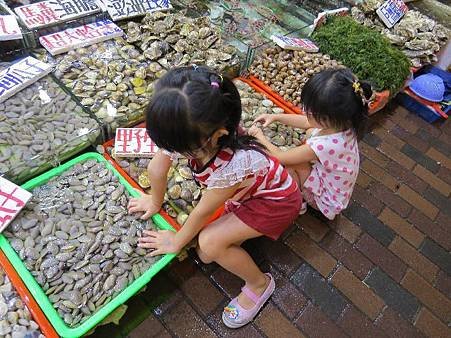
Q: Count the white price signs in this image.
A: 9